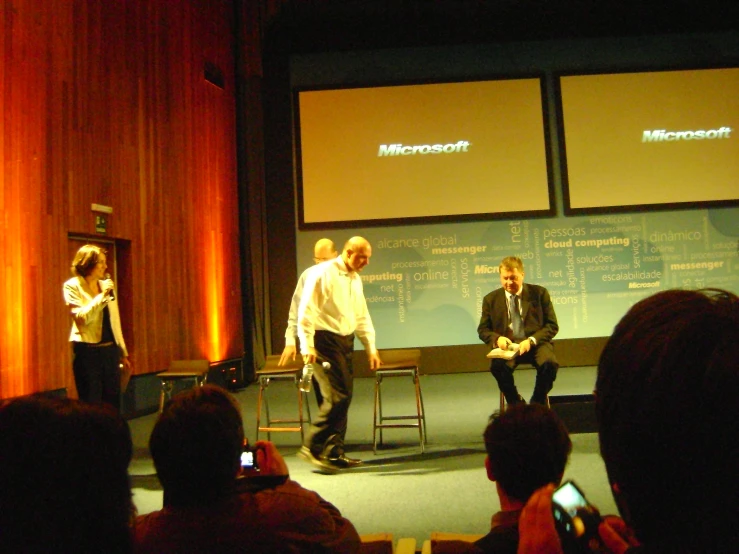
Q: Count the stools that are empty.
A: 3